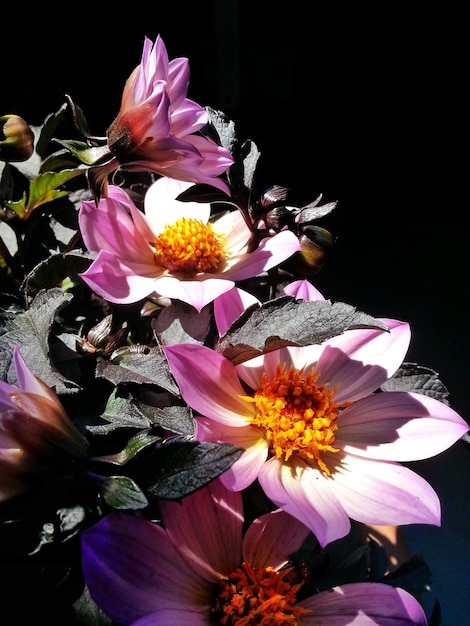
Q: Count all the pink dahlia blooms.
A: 5